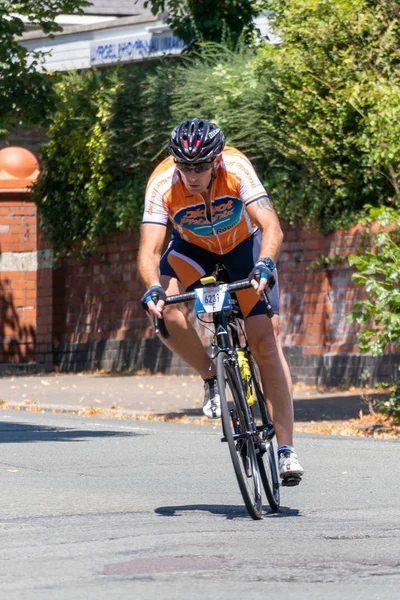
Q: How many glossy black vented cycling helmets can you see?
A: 1